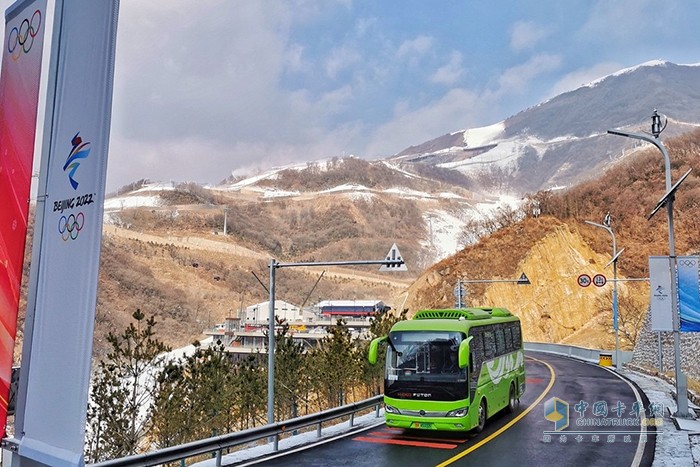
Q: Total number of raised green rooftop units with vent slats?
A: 1